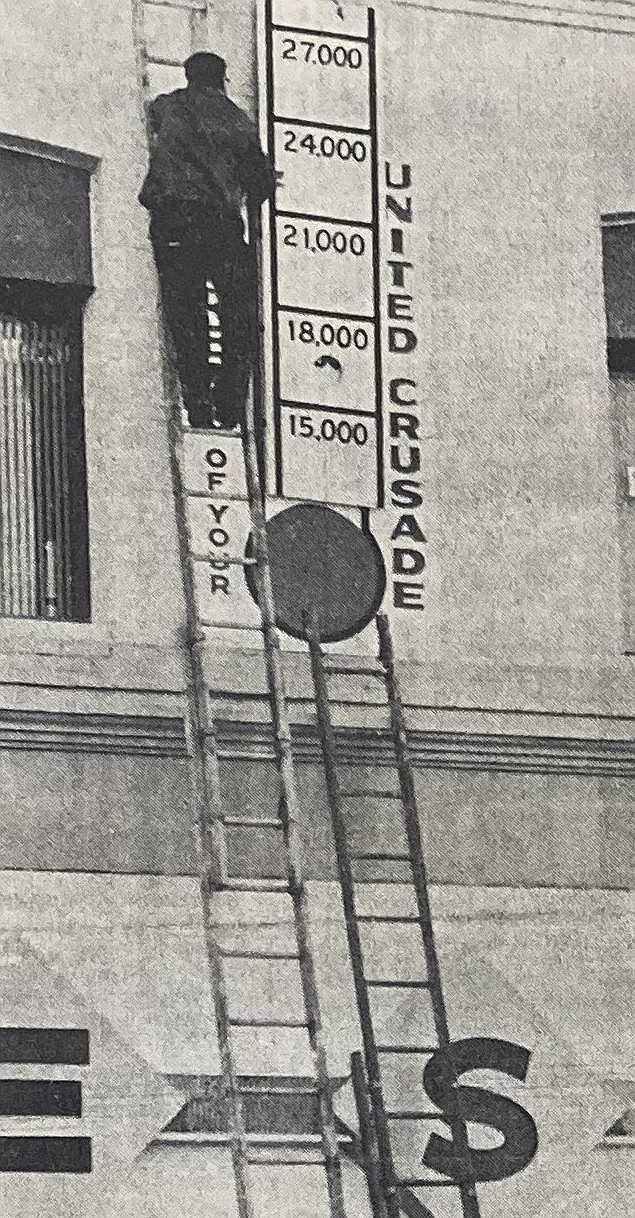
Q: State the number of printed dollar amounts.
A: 5